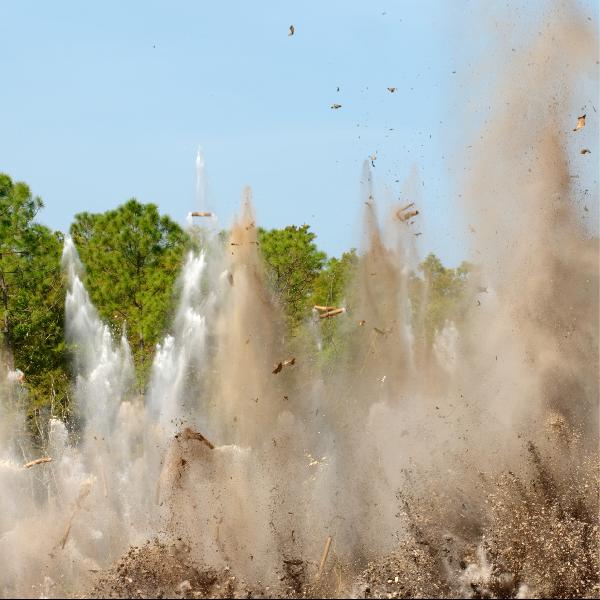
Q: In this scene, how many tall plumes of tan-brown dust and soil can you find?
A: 3